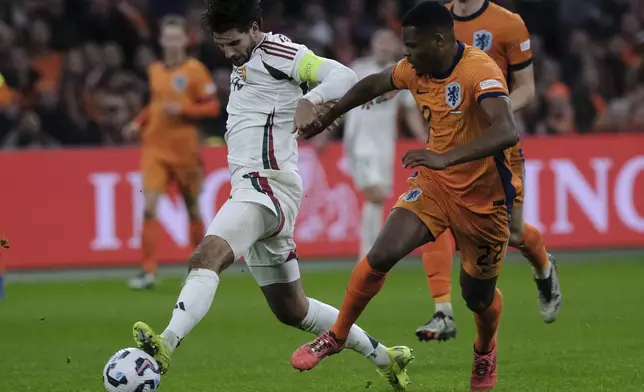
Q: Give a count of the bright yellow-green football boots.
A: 2